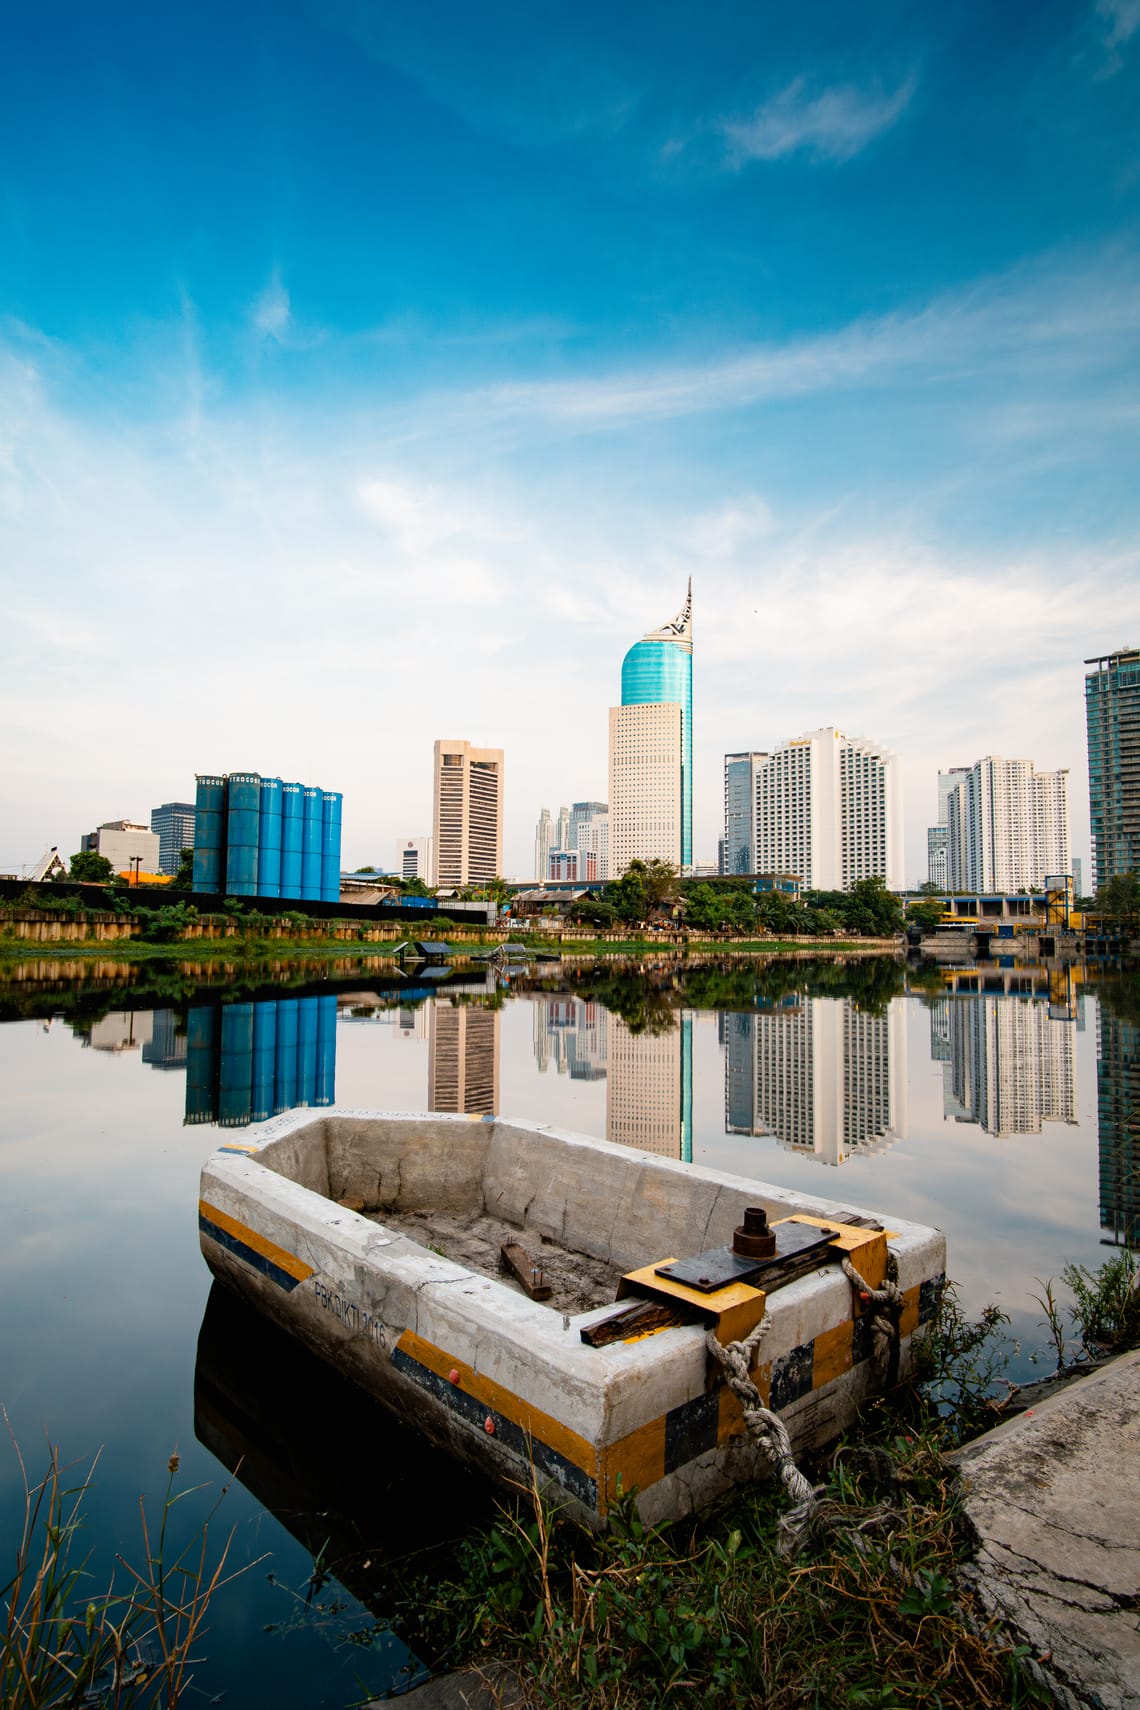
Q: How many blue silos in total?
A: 6